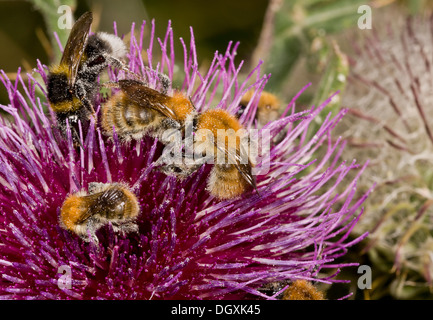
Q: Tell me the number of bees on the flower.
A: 6